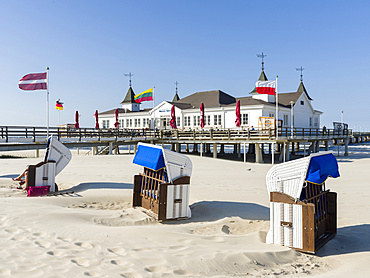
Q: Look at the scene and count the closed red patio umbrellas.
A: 6